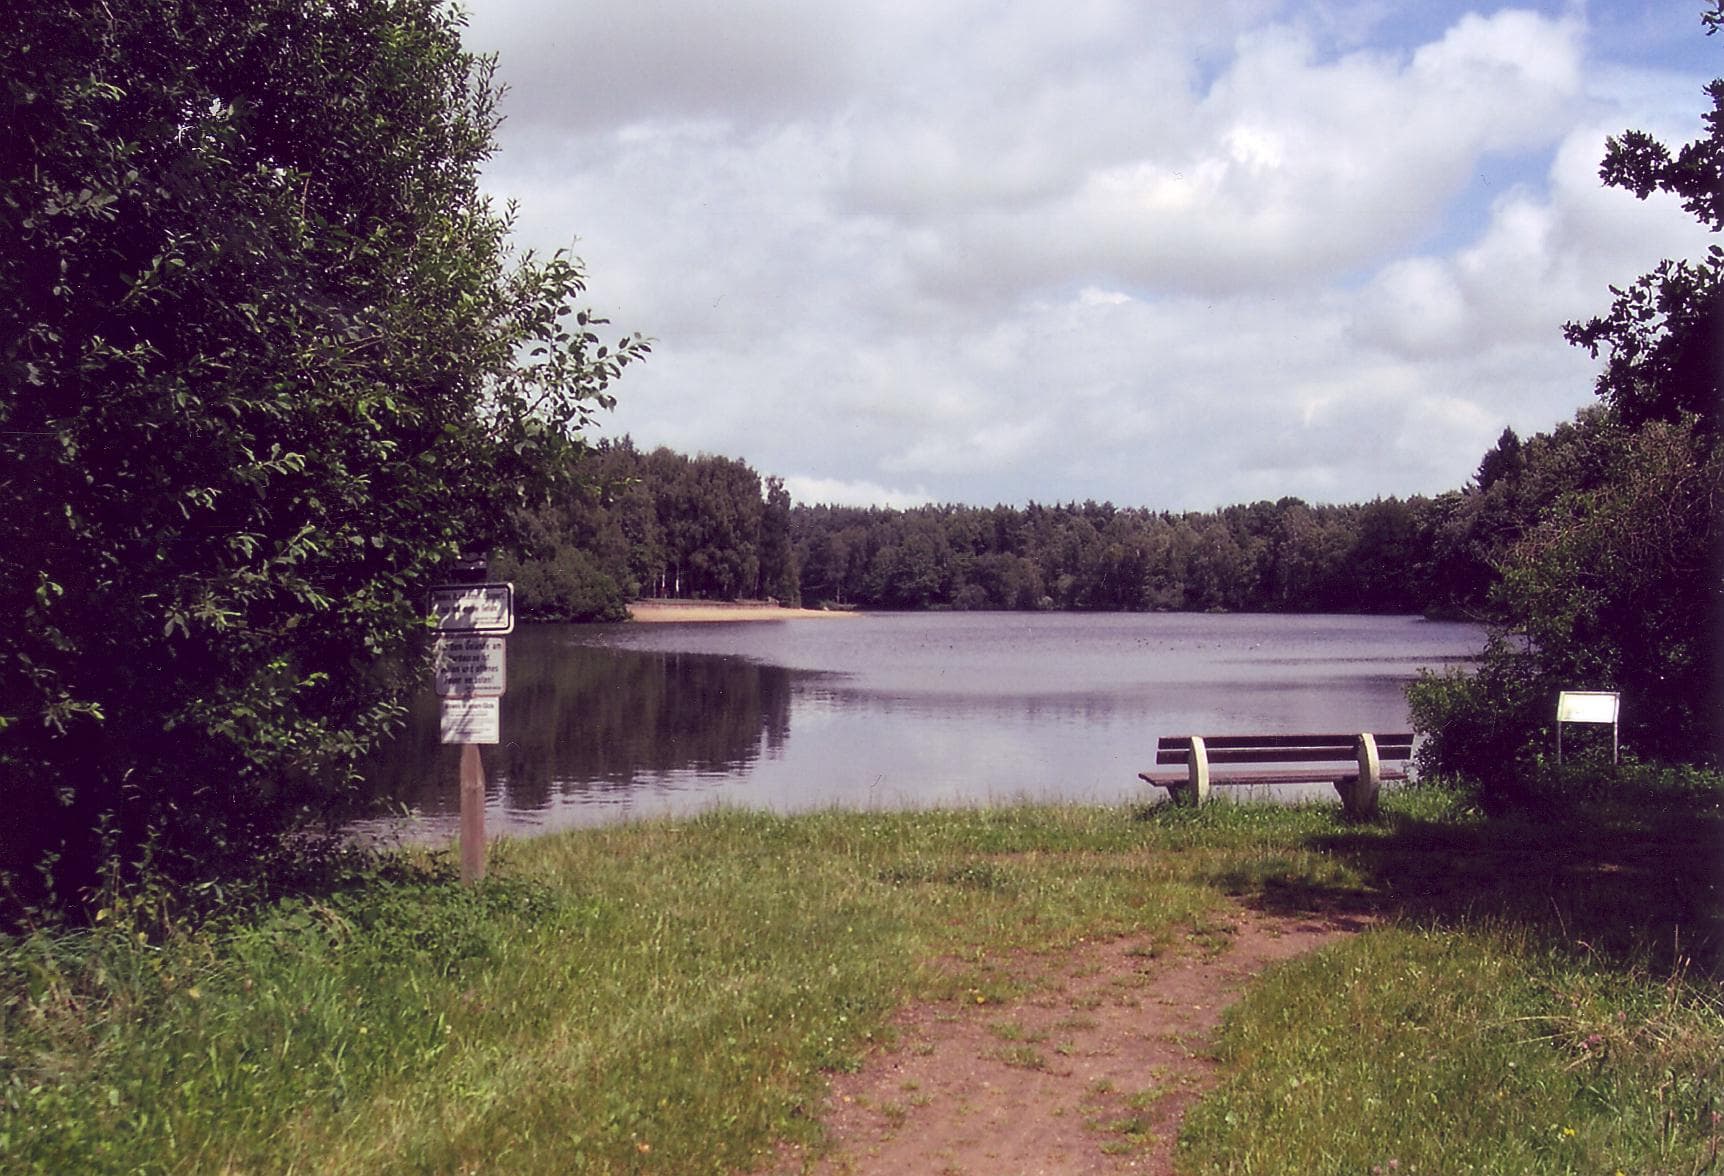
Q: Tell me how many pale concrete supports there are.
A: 2